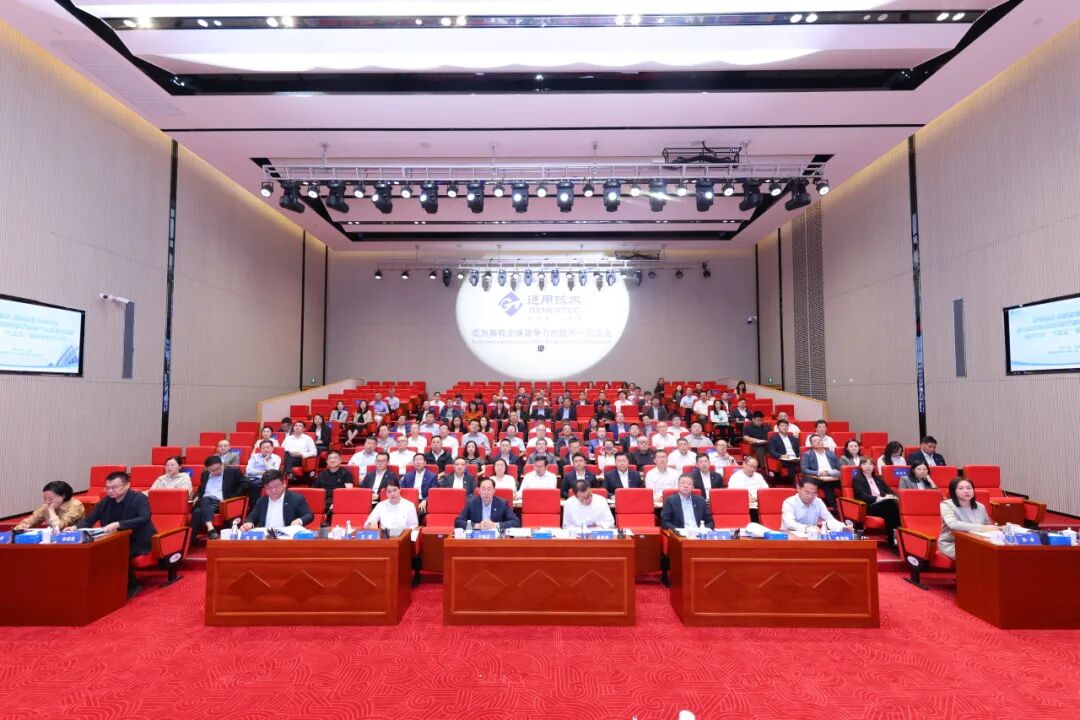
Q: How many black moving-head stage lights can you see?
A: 12